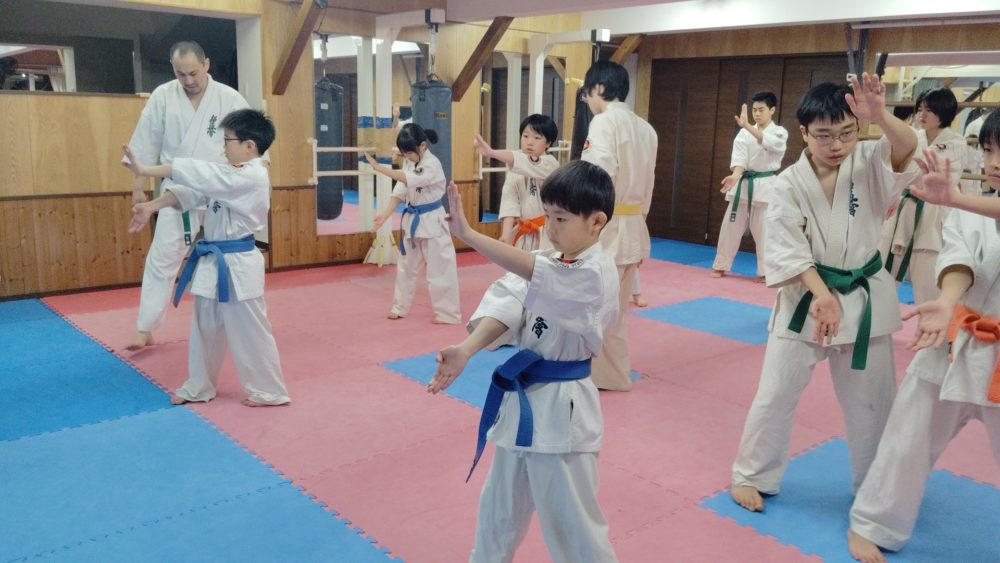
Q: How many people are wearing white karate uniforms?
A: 10